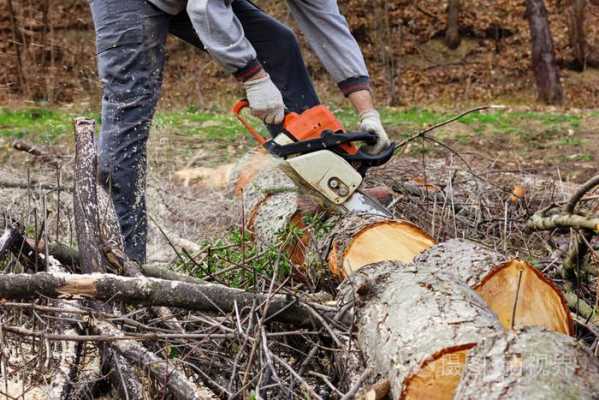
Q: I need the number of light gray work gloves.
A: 2